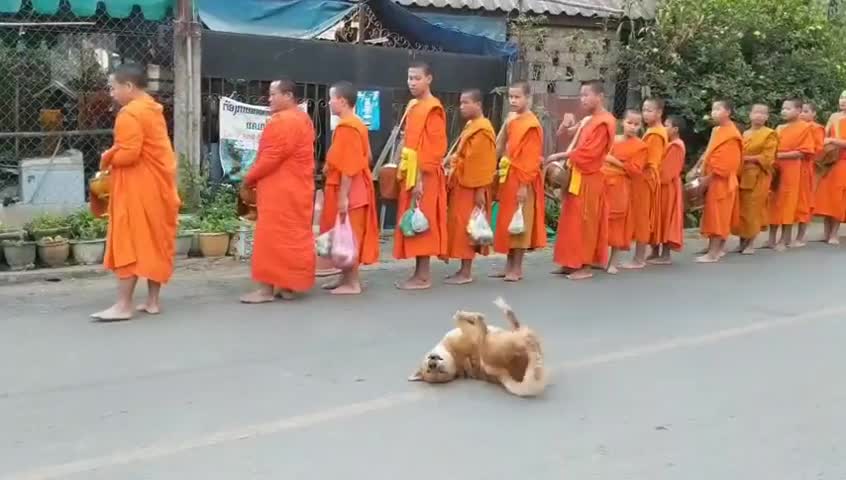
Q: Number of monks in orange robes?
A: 15